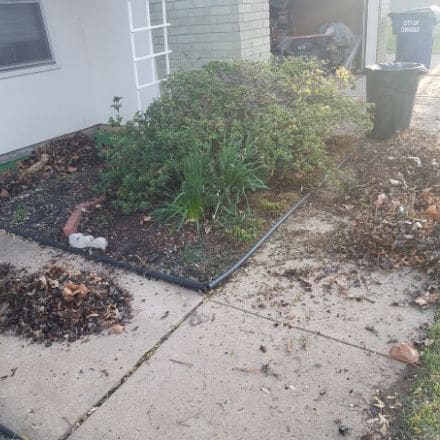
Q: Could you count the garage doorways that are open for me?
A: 1